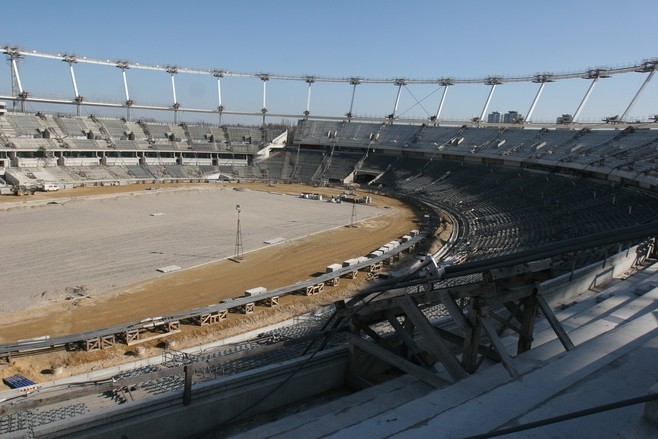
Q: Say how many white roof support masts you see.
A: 14